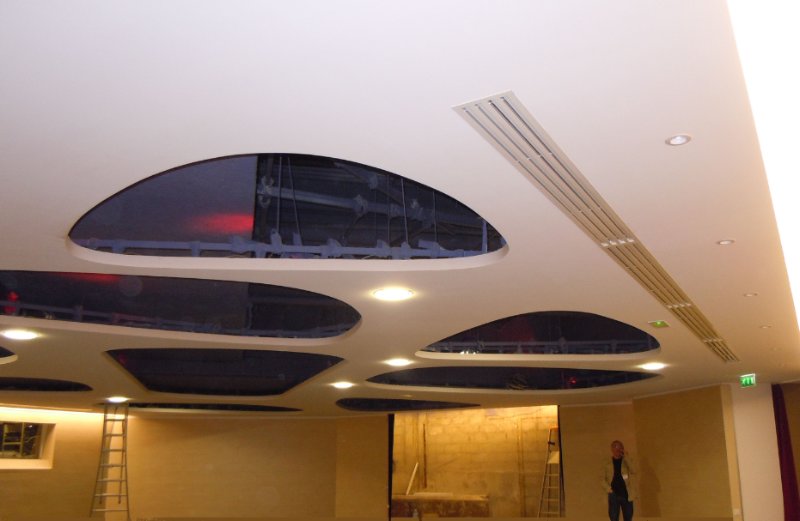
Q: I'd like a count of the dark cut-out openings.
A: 9